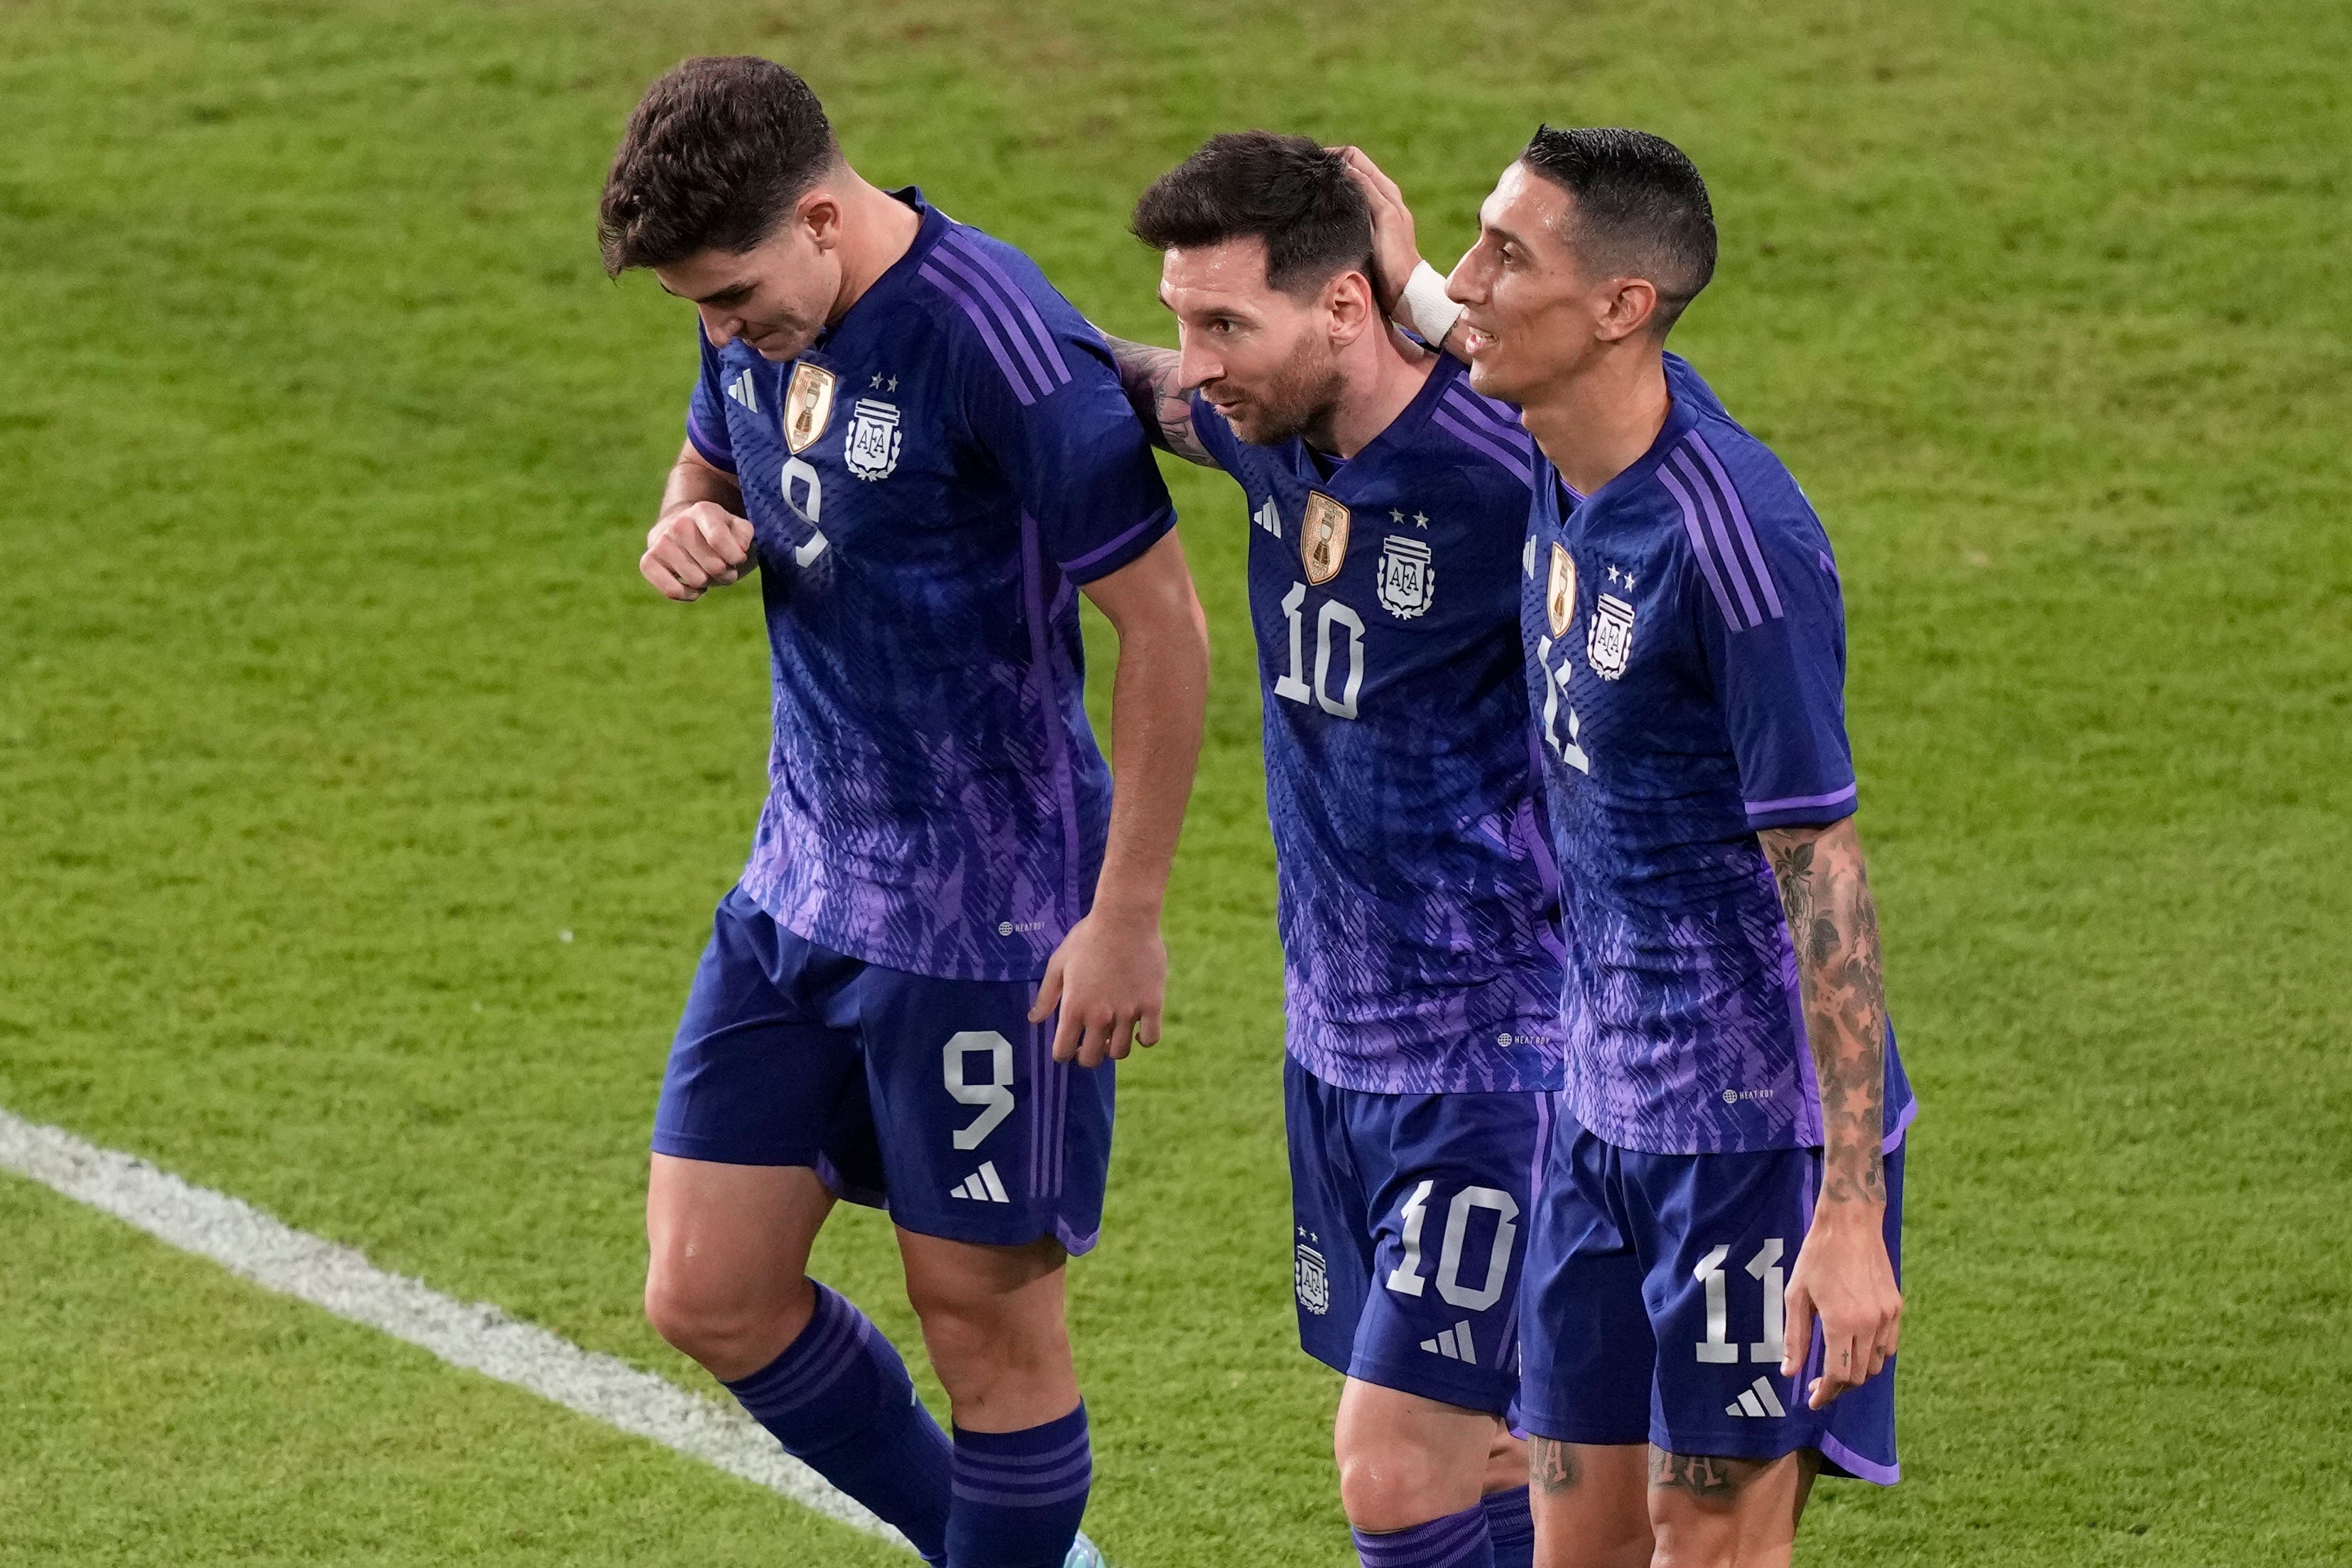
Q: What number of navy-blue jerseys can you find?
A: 3